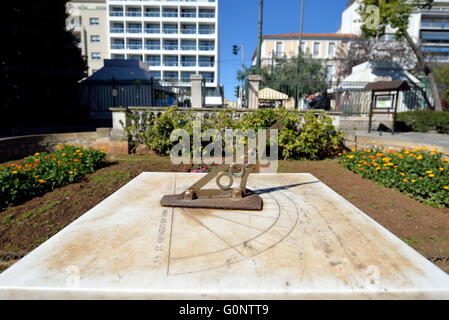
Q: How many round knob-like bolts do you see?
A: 2